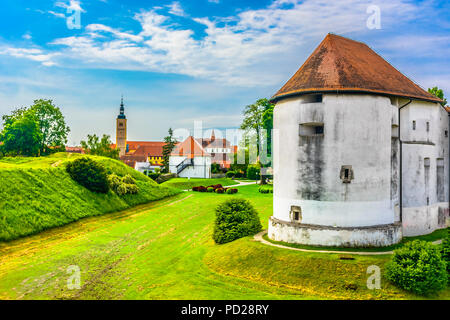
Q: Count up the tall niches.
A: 2